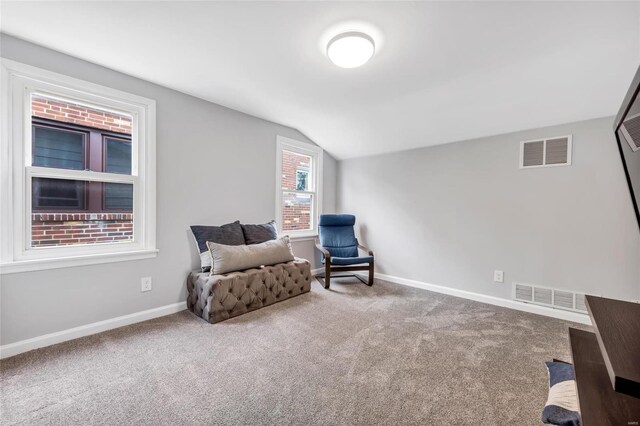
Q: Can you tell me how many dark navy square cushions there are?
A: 2